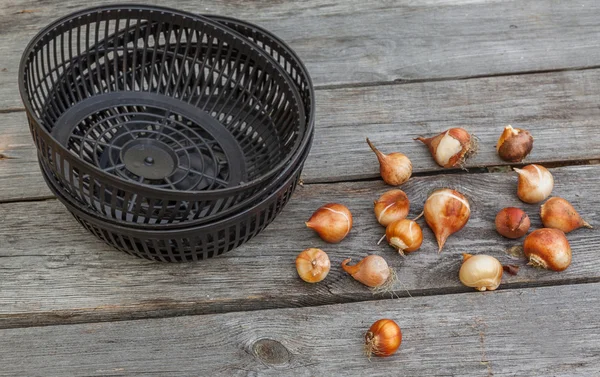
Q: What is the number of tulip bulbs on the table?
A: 15